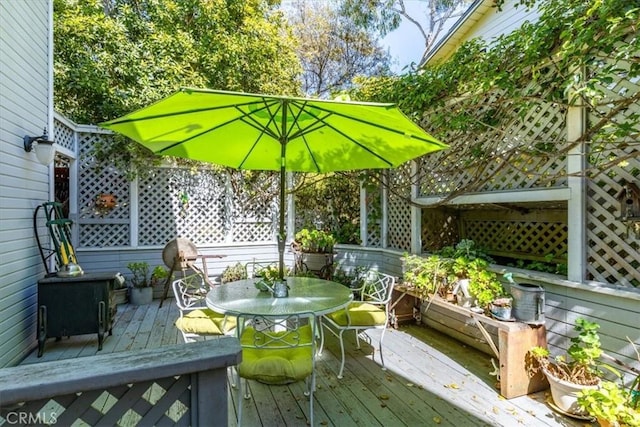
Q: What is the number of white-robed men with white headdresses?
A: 0